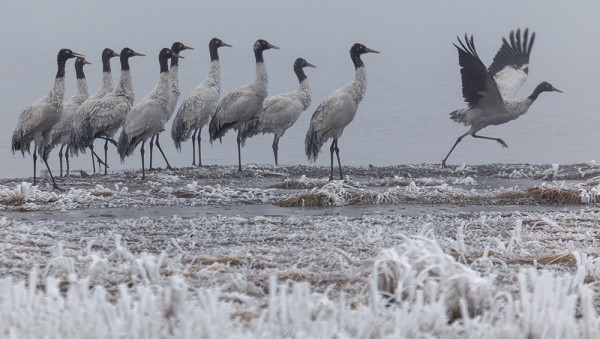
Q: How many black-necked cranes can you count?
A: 11